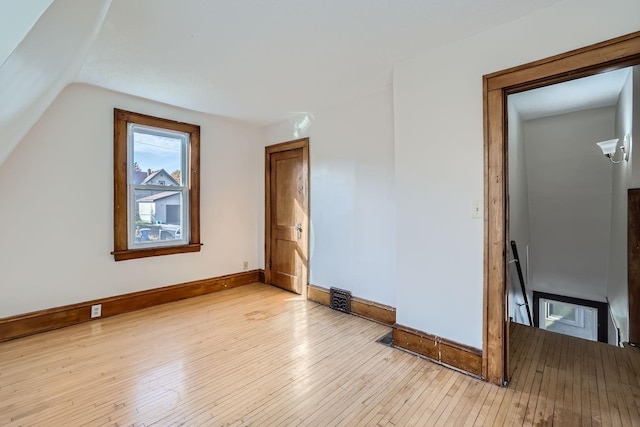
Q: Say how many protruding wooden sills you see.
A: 1